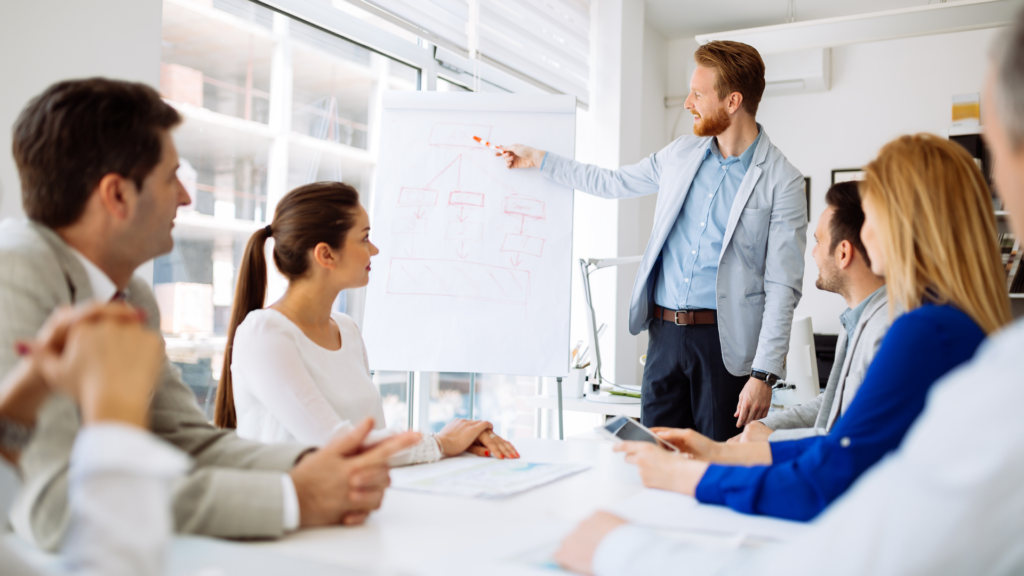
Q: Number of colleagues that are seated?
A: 6